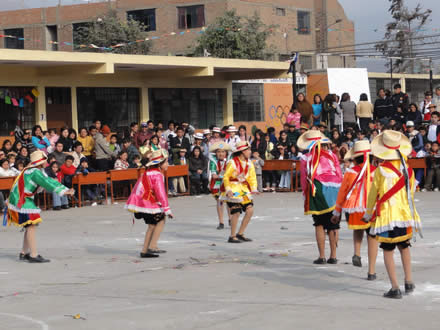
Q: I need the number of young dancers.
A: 7